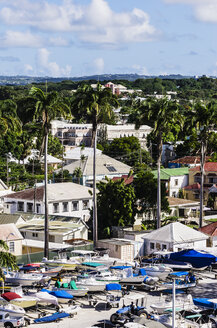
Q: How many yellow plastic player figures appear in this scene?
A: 0